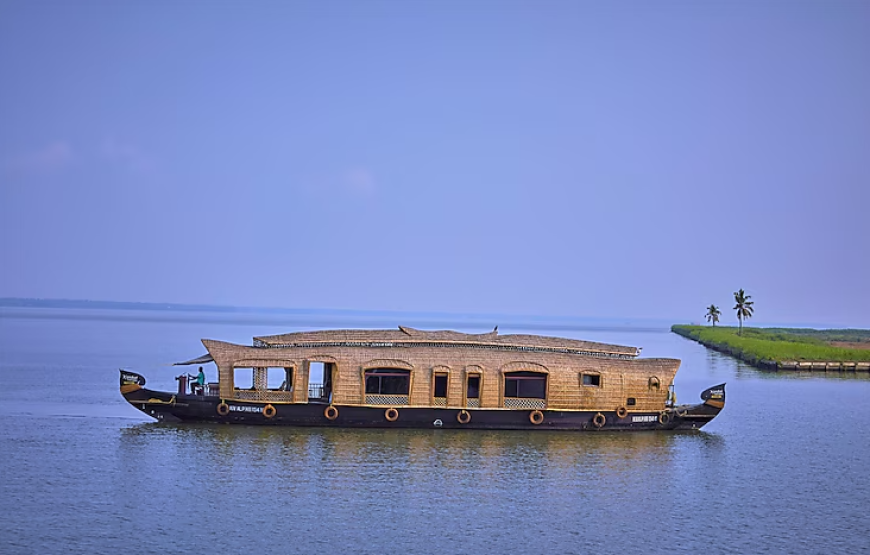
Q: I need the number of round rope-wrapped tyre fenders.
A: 9